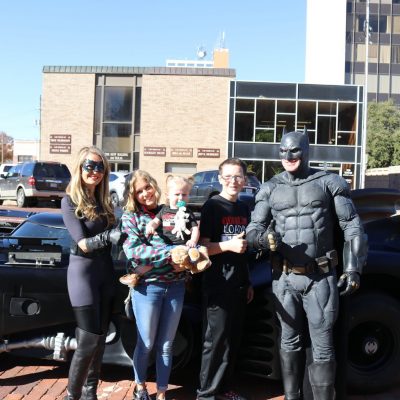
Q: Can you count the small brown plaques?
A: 5